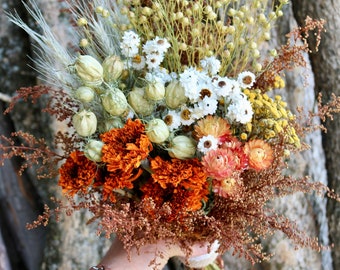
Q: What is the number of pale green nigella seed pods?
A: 11